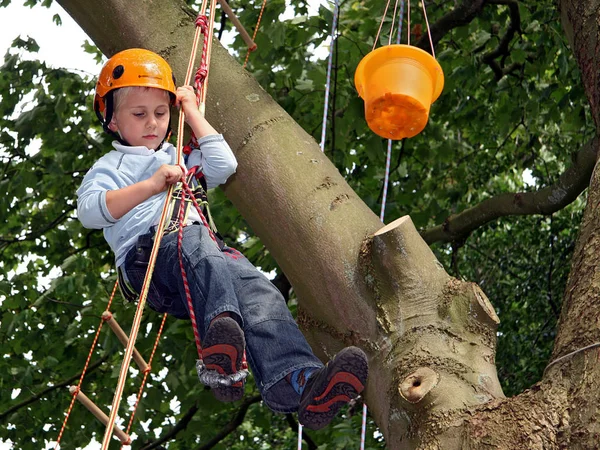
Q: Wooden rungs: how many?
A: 3